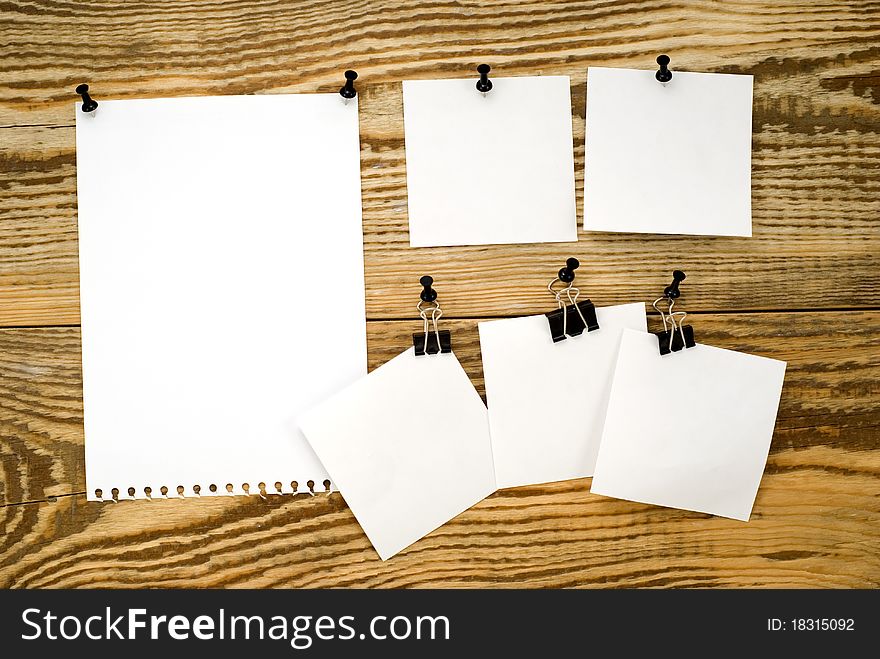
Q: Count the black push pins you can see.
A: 7